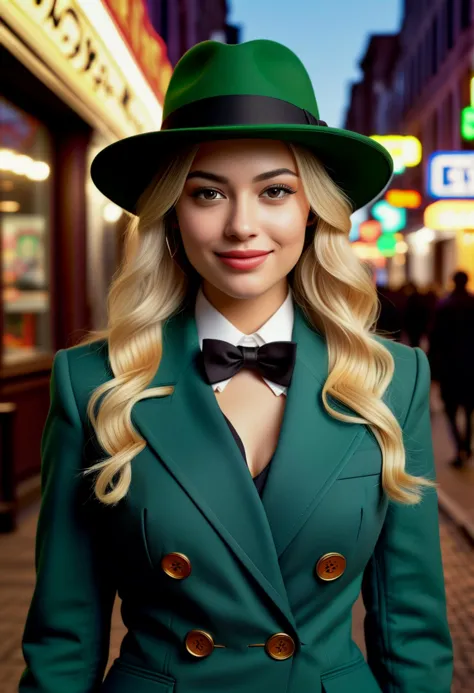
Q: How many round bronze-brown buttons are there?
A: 4